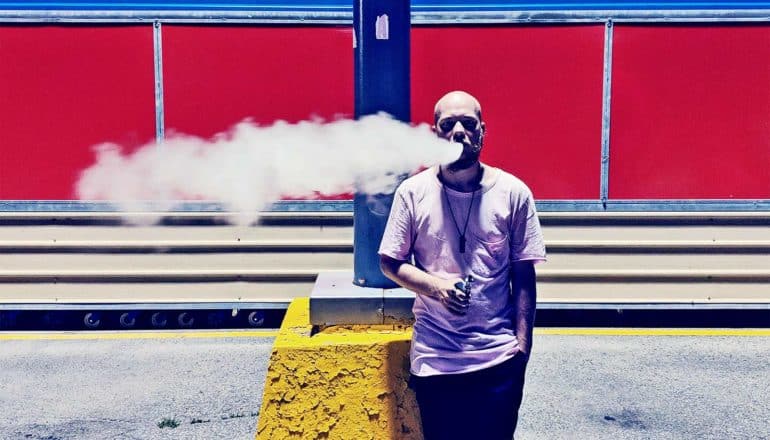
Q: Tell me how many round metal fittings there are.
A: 5